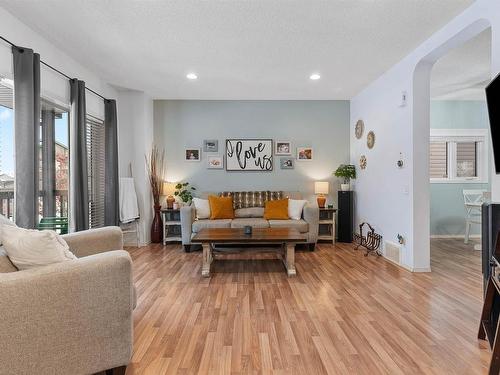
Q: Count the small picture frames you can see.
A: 6